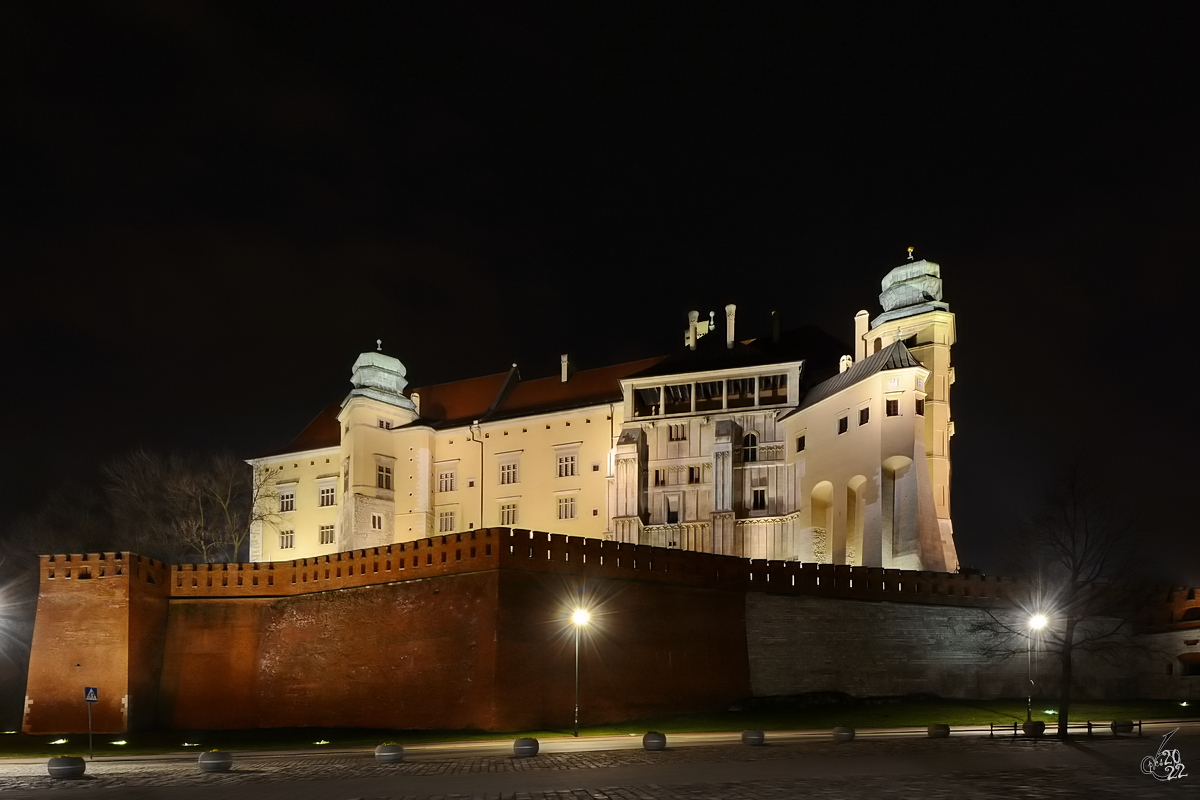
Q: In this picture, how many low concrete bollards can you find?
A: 10